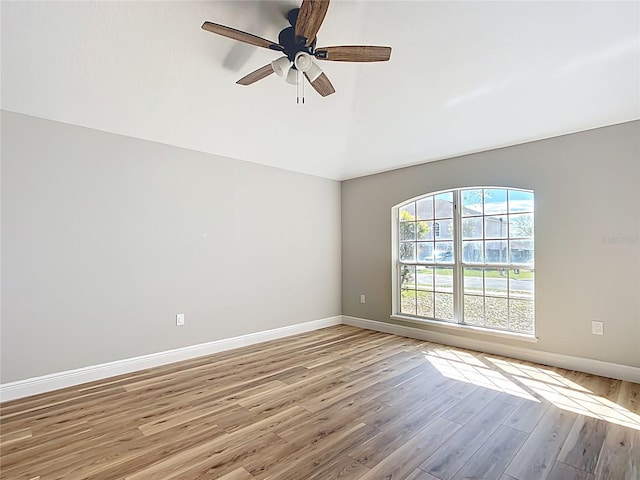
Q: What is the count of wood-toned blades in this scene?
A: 5